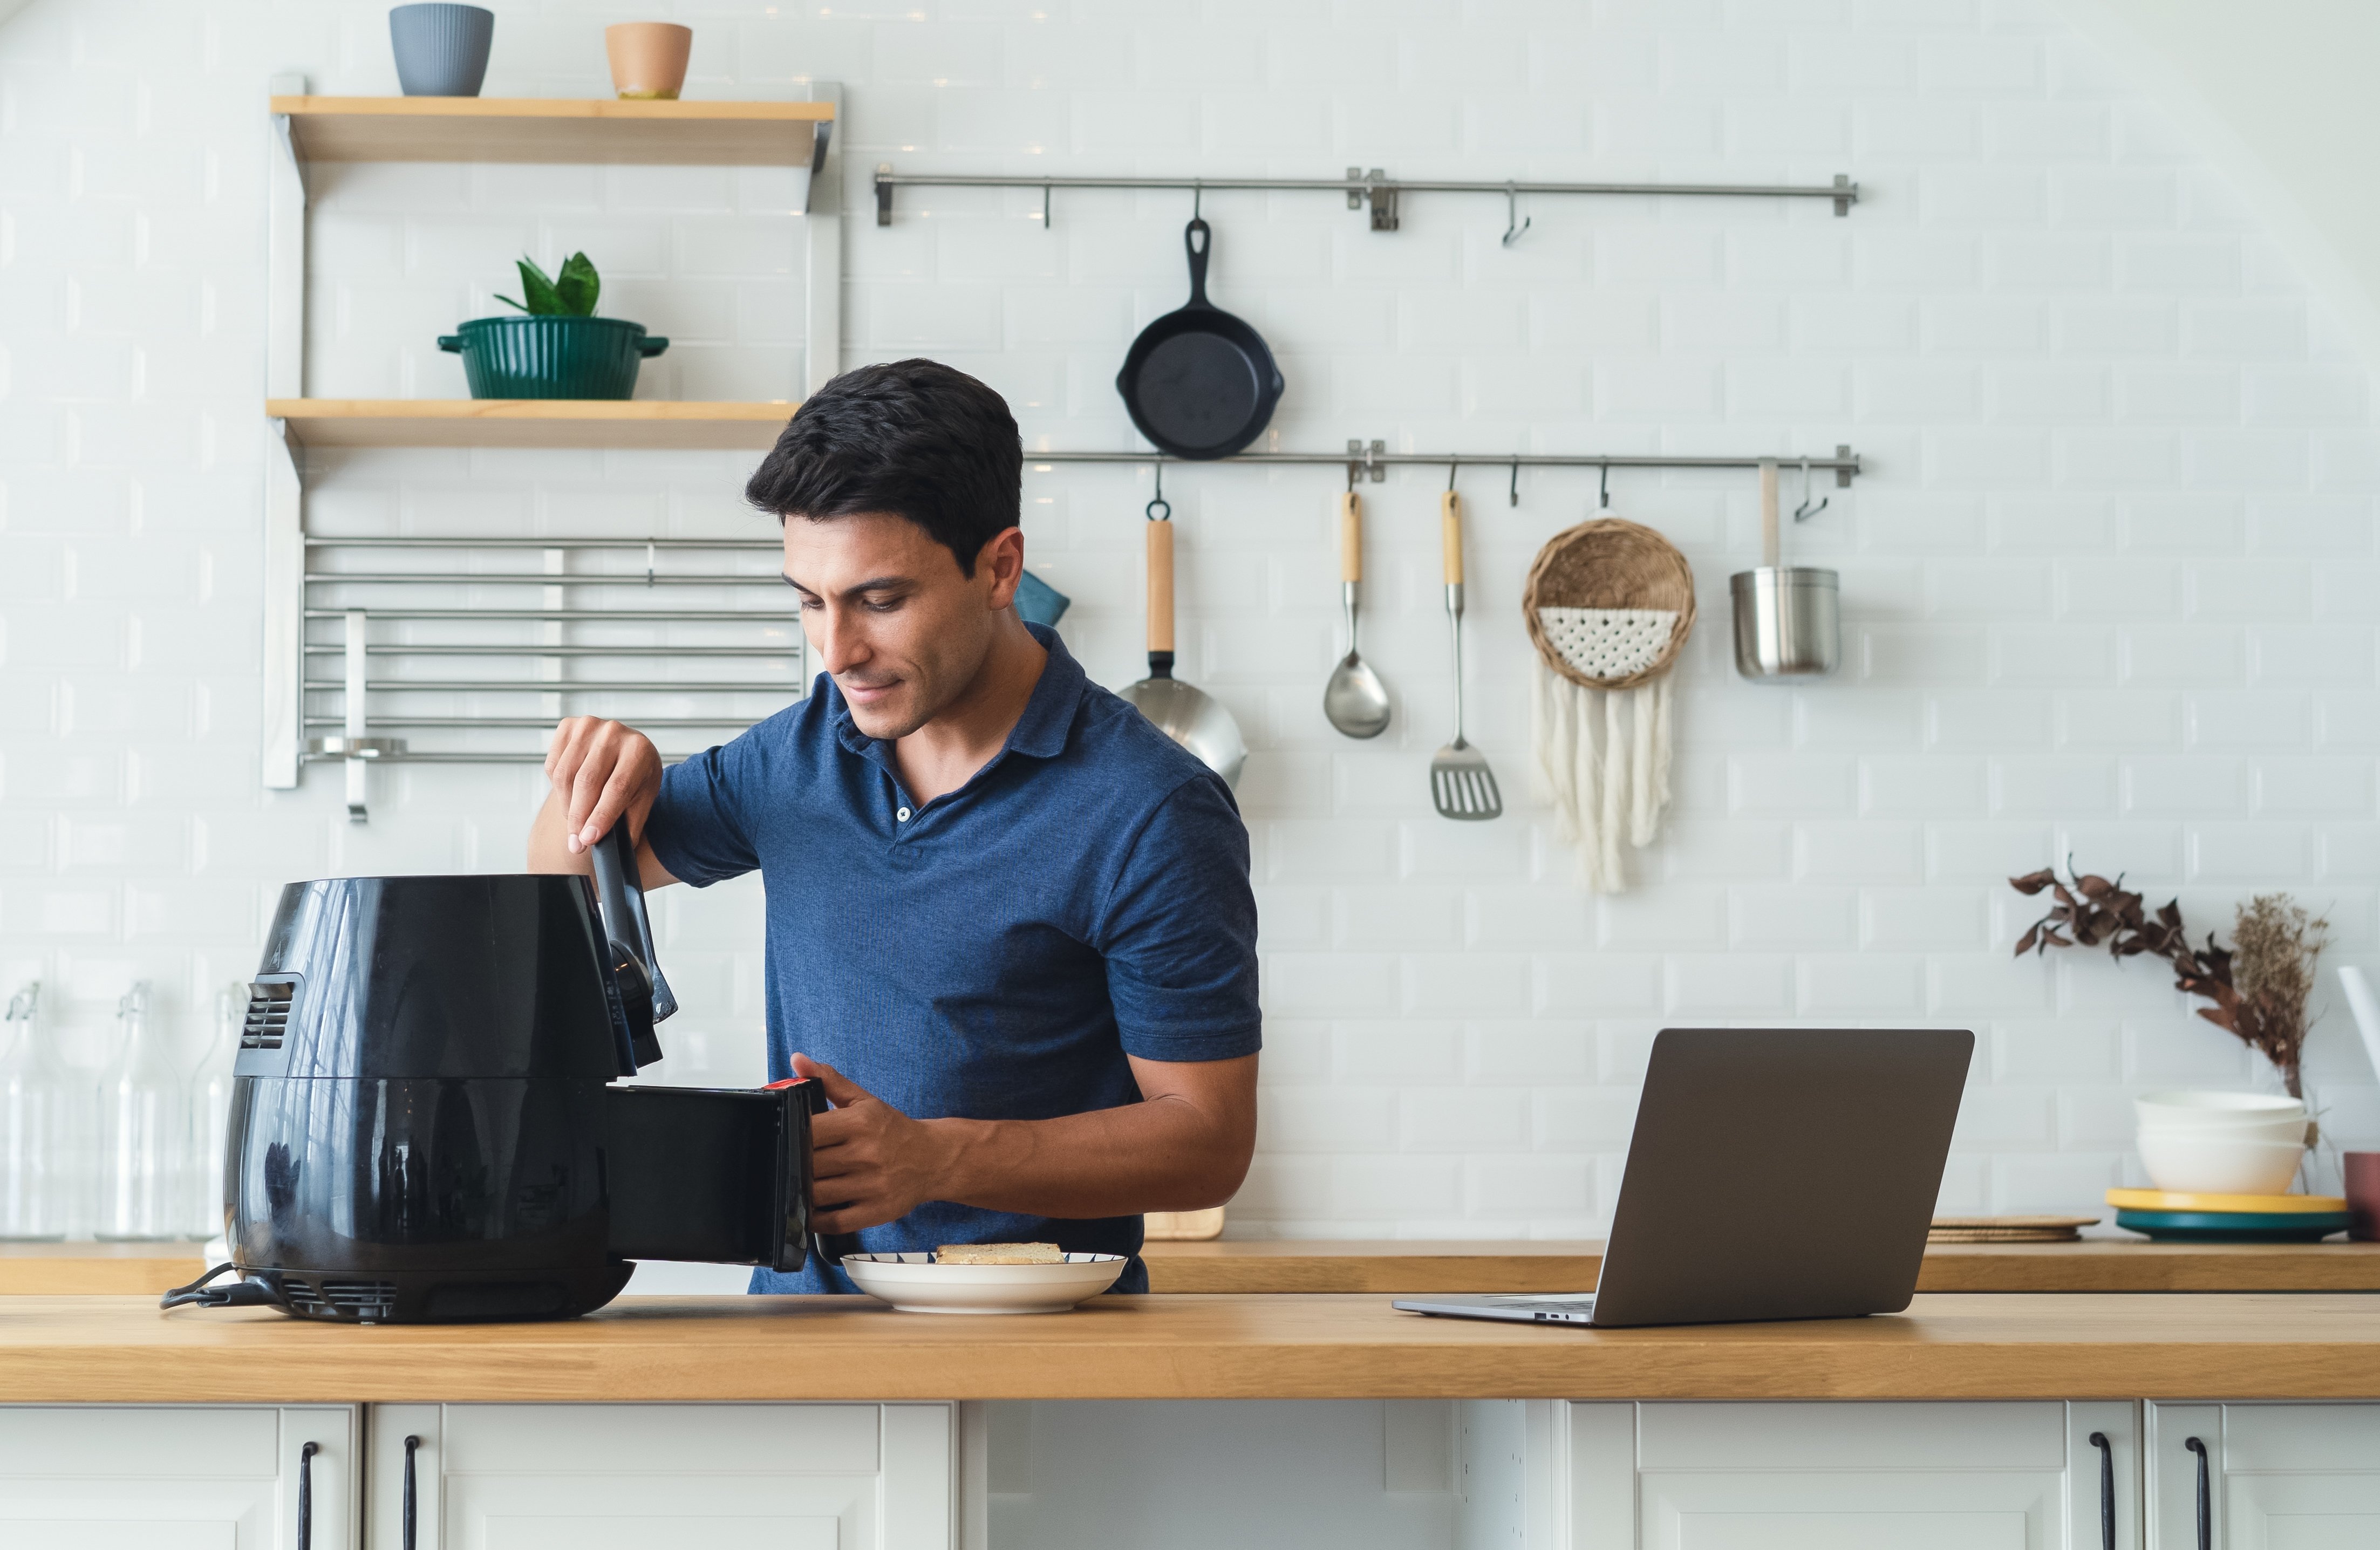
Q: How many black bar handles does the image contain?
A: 4